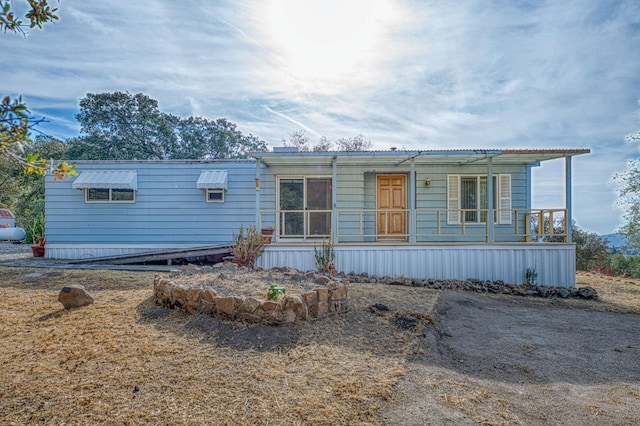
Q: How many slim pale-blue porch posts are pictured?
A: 5